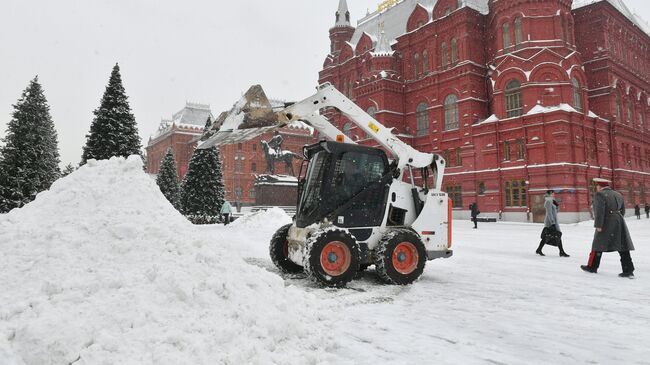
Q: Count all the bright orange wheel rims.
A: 2